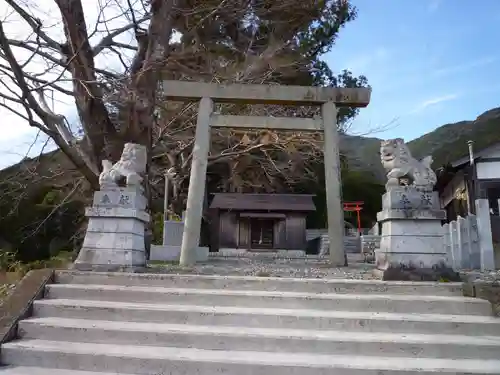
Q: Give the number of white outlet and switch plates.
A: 0